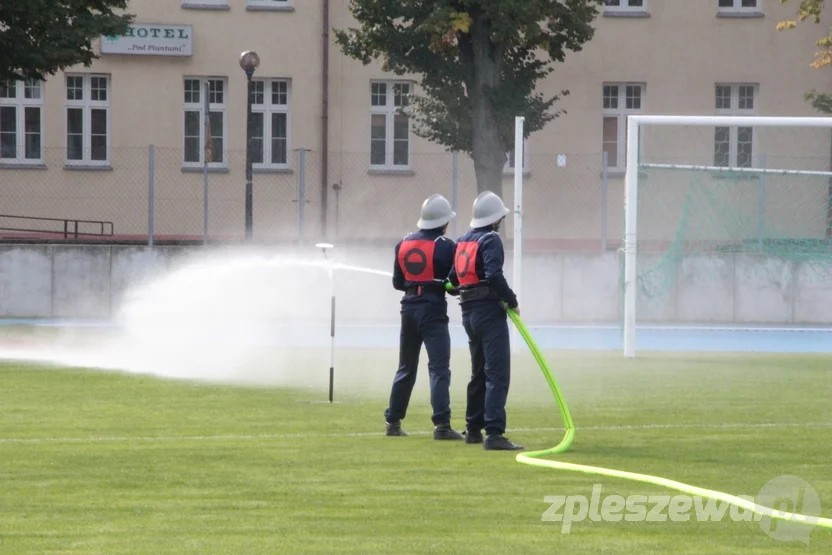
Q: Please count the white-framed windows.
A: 12